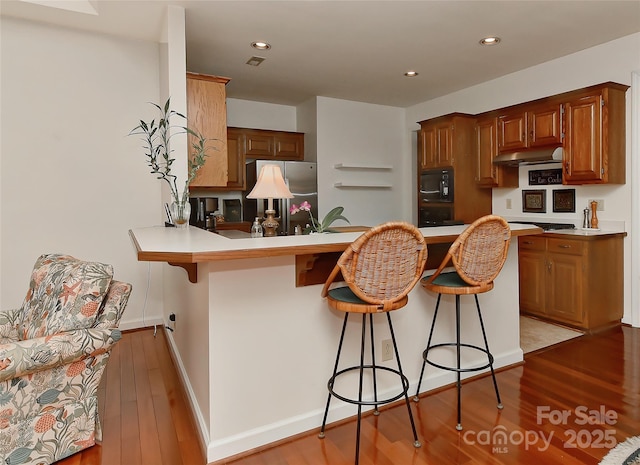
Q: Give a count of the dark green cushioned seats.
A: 2